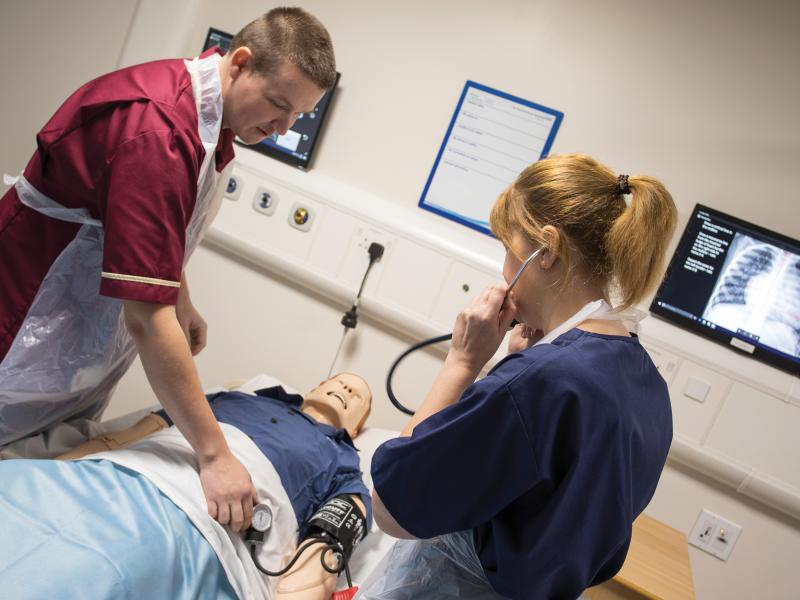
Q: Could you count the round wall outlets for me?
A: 3